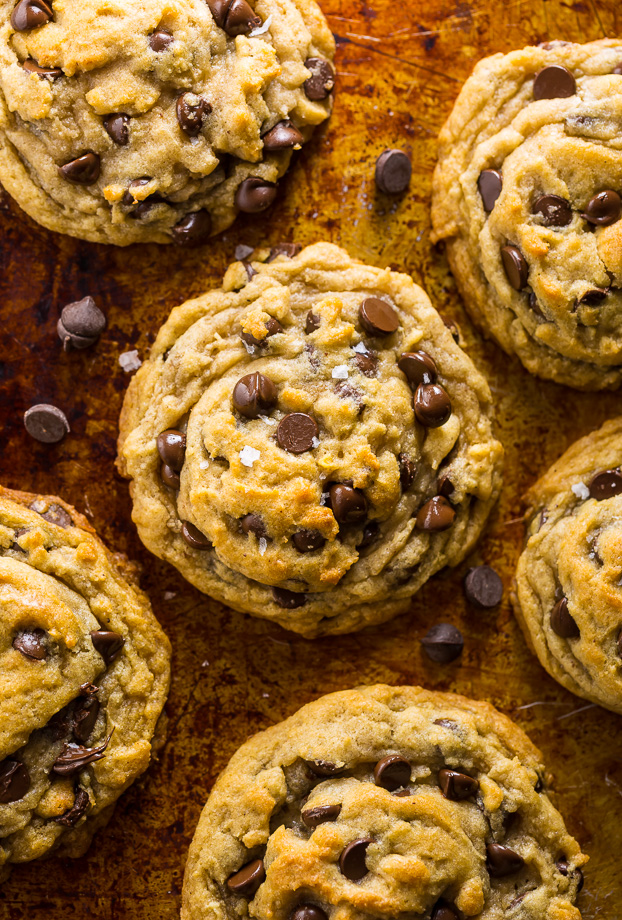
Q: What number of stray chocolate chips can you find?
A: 5